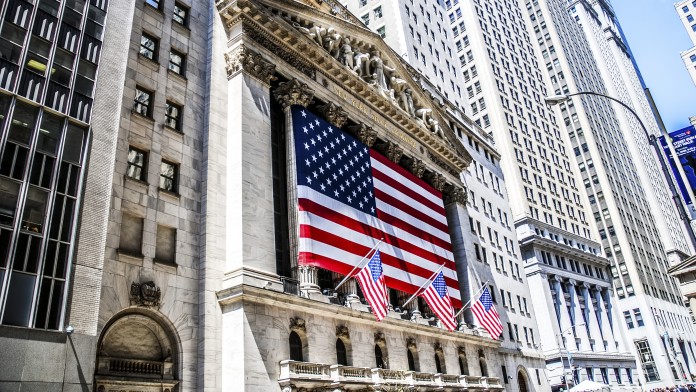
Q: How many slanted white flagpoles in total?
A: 3